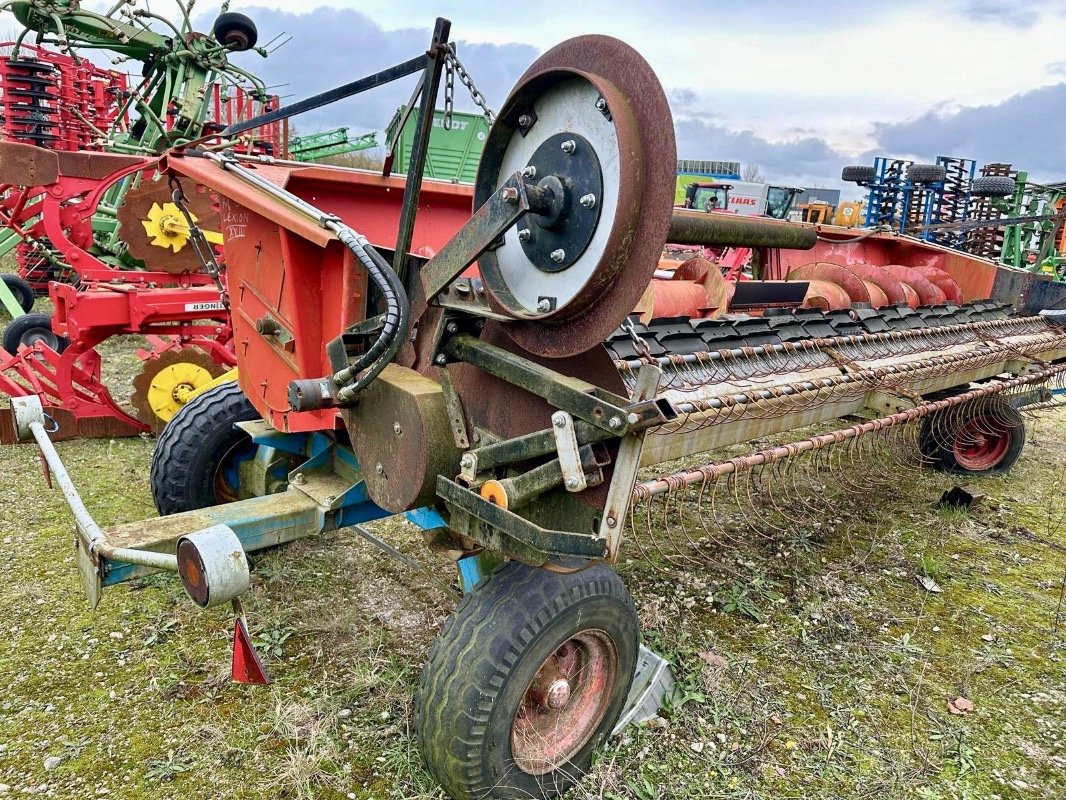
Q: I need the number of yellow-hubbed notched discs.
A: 2